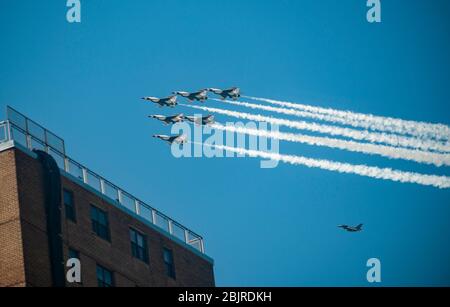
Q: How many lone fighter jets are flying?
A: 1